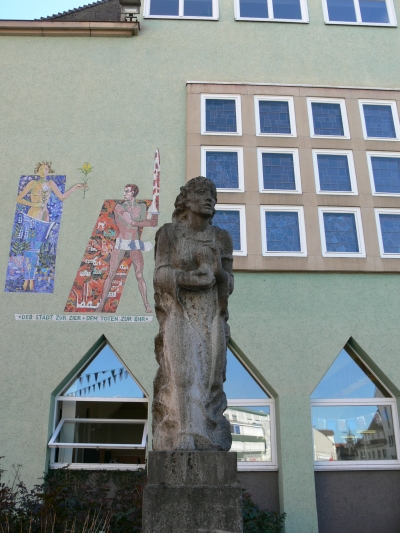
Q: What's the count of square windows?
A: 12